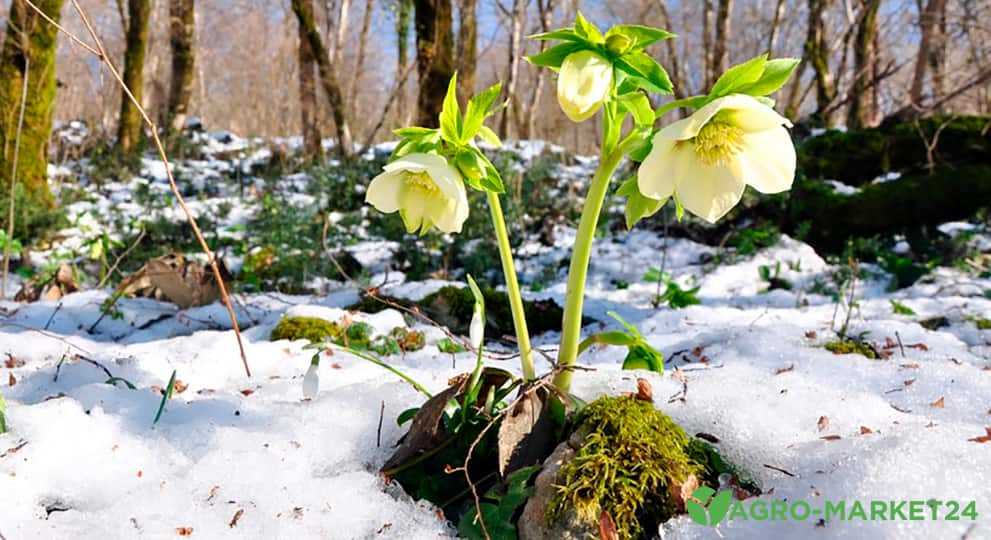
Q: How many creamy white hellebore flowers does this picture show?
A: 3